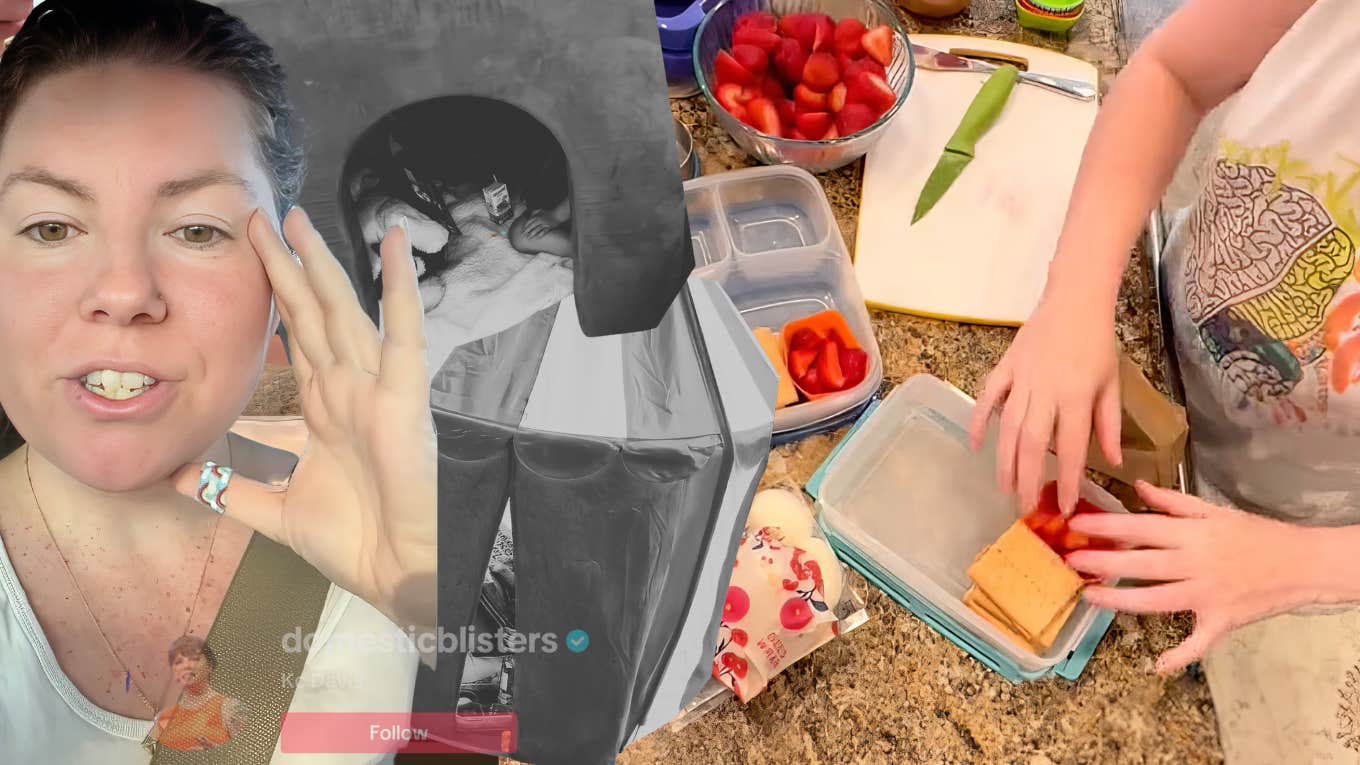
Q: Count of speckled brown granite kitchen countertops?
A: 1